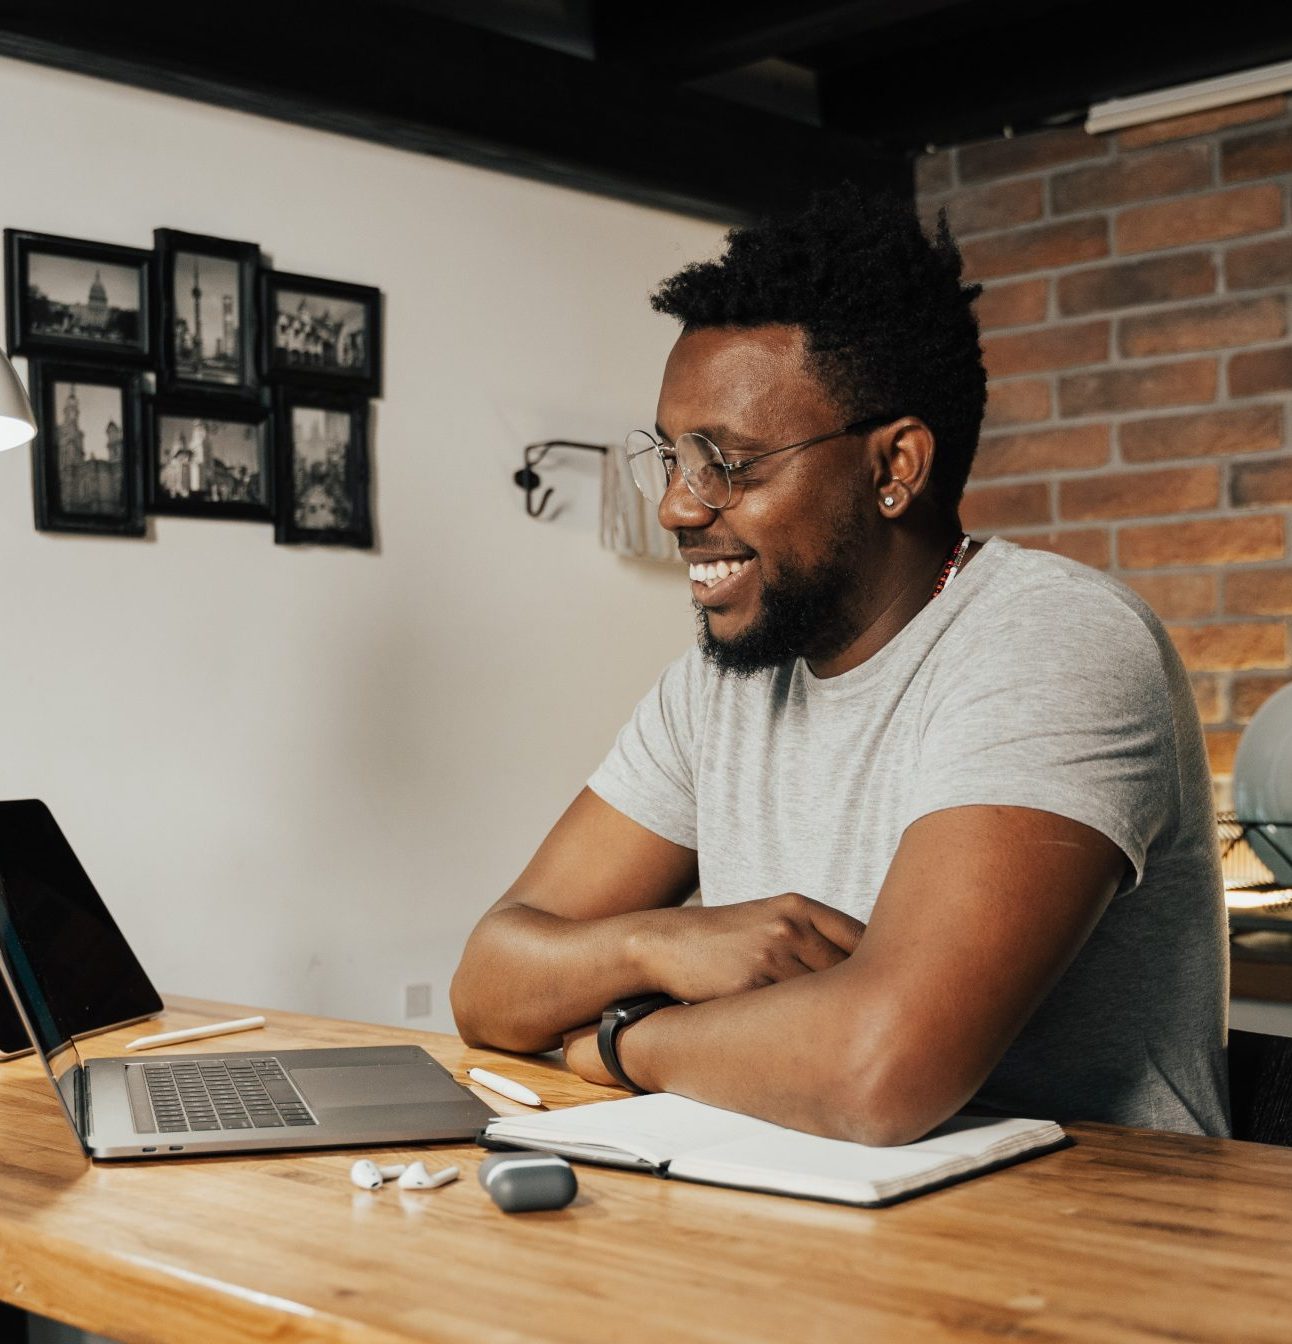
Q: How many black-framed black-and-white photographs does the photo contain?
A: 6